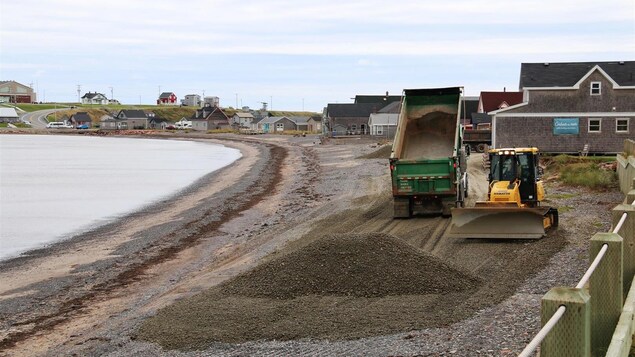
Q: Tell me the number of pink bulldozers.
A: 0